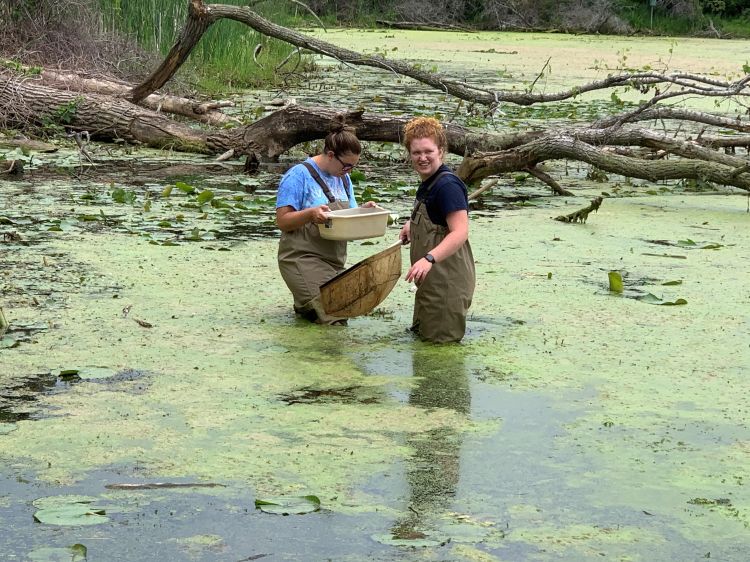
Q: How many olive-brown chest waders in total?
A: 2